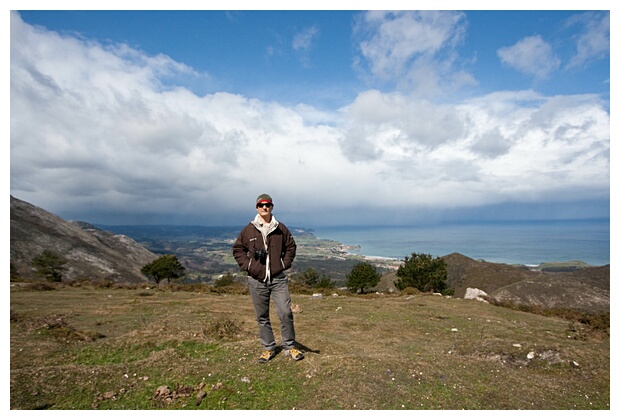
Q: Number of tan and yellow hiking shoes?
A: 2